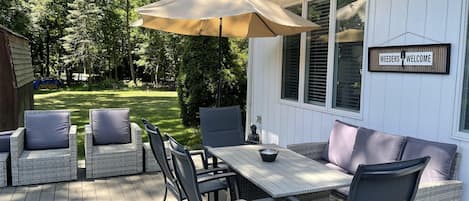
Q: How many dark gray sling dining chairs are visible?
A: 4